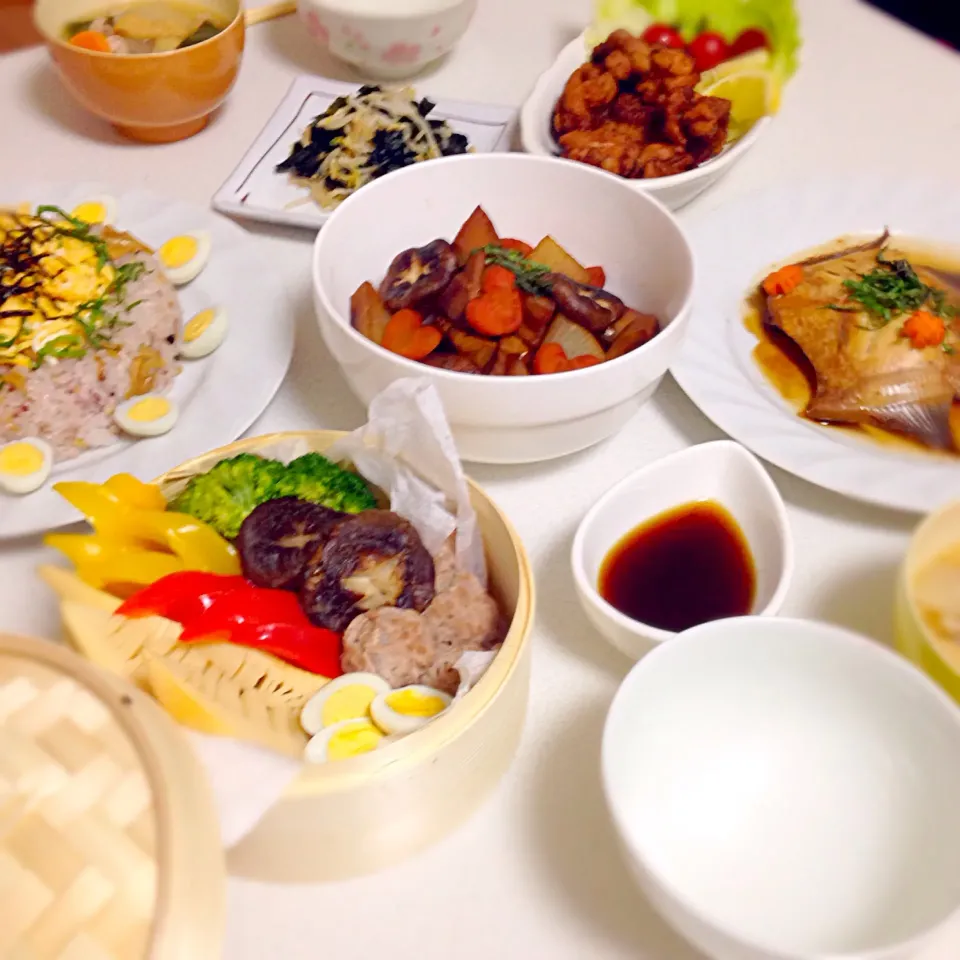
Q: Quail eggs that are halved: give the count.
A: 8